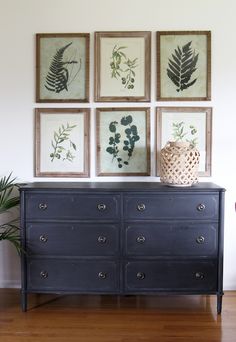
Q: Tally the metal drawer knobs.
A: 12